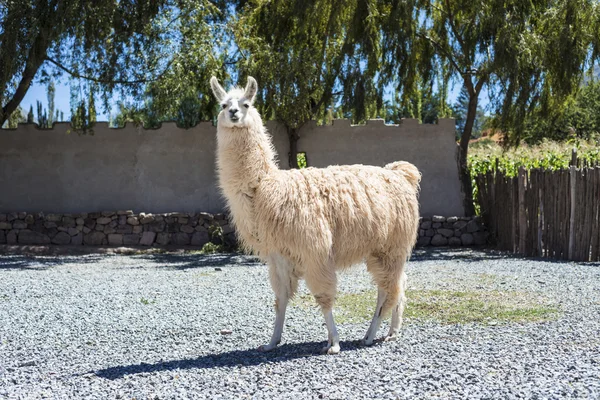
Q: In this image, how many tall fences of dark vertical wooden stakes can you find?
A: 1